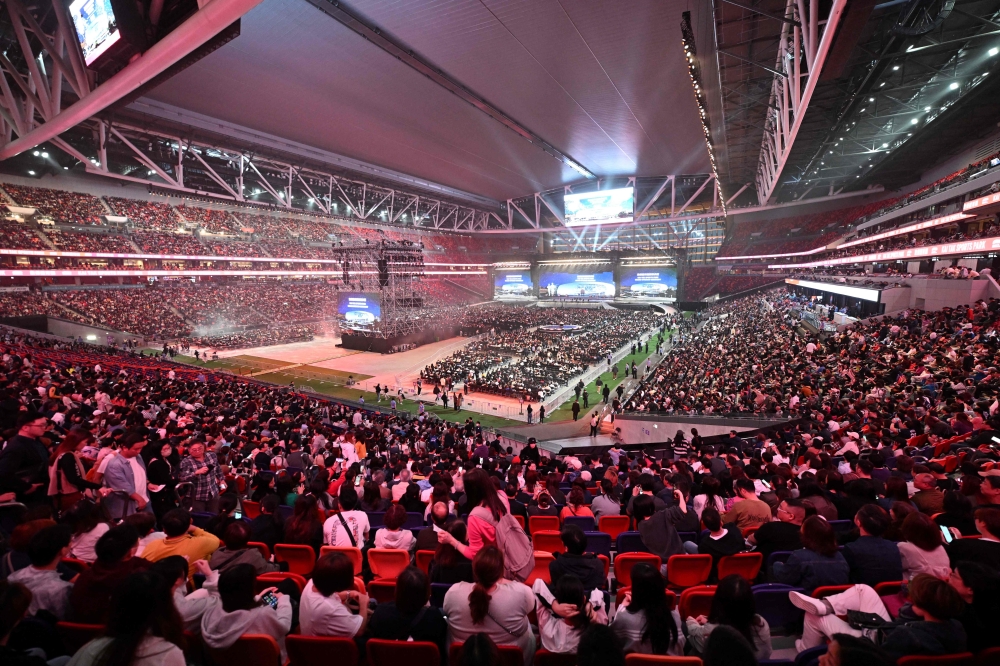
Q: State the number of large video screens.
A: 6